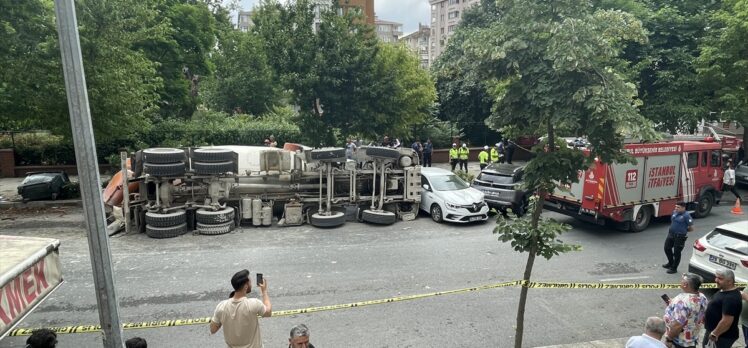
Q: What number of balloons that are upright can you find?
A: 0